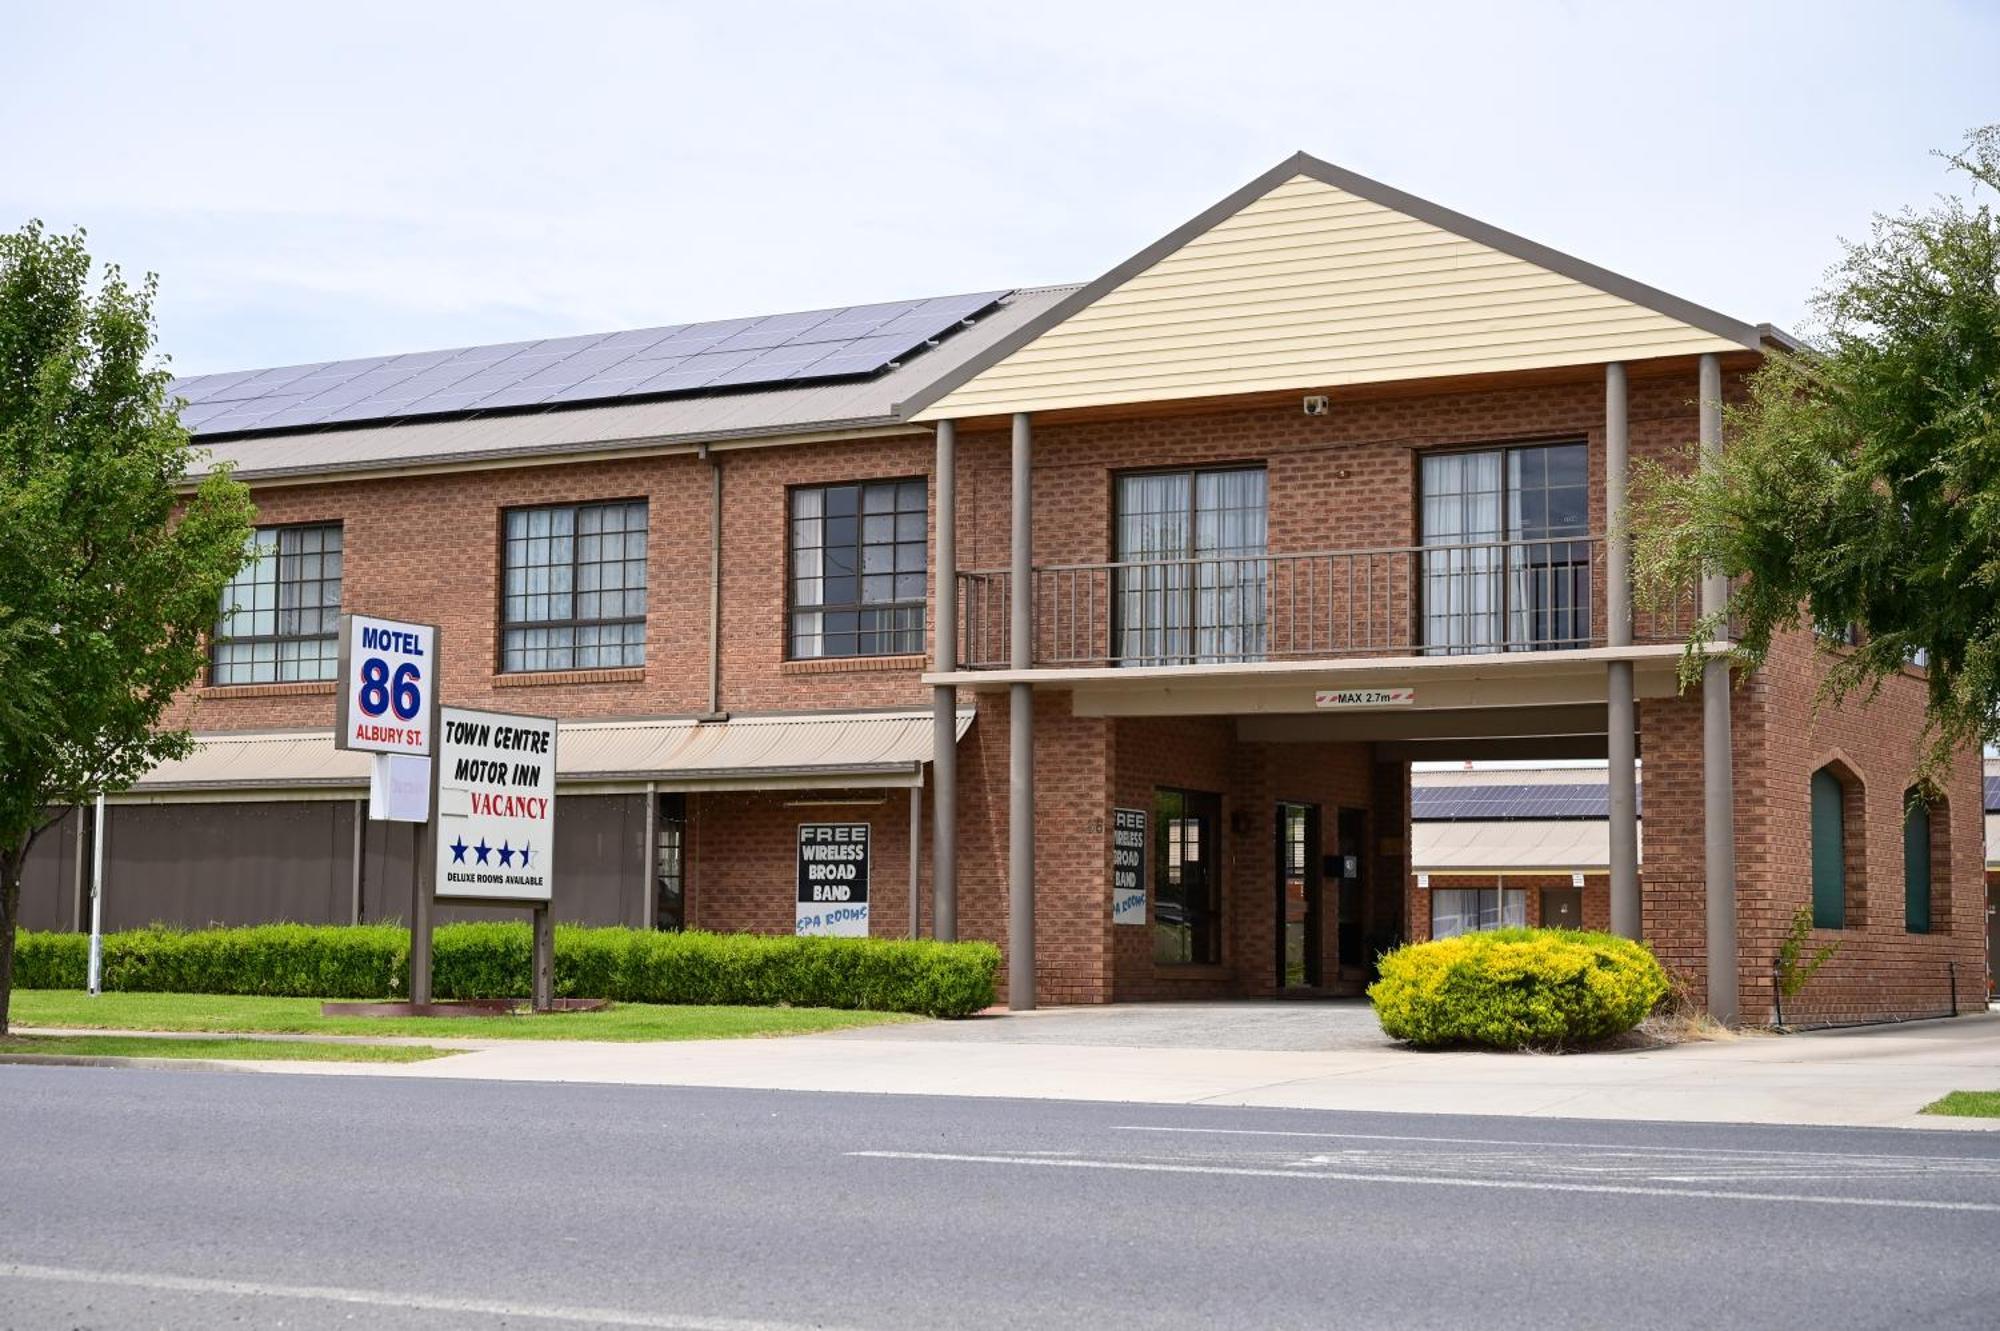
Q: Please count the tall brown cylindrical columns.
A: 4